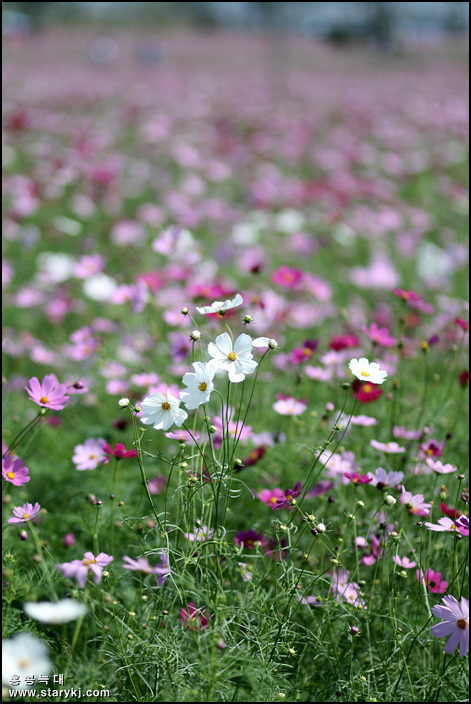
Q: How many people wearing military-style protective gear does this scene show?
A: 0